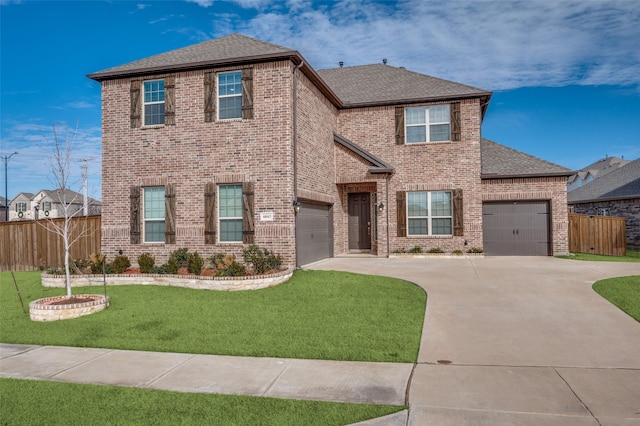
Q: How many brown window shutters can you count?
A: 12